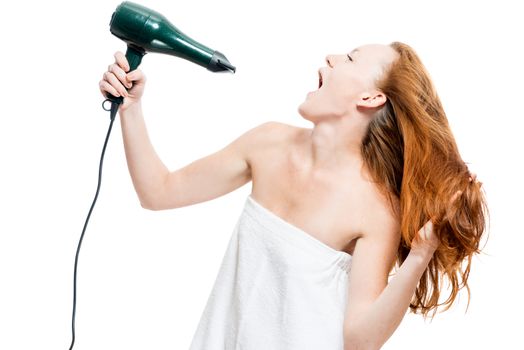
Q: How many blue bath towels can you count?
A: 0